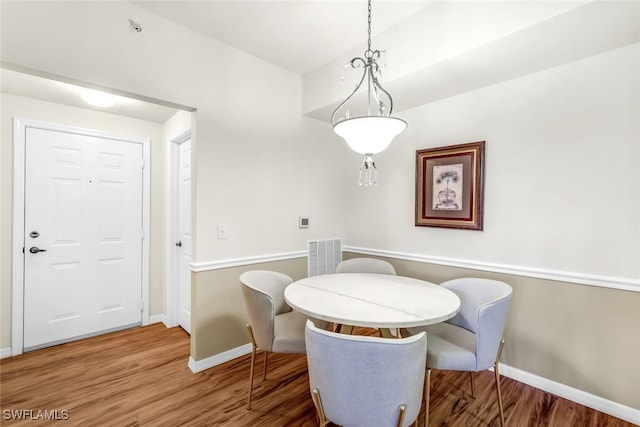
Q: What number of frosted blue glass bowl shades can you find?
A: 0